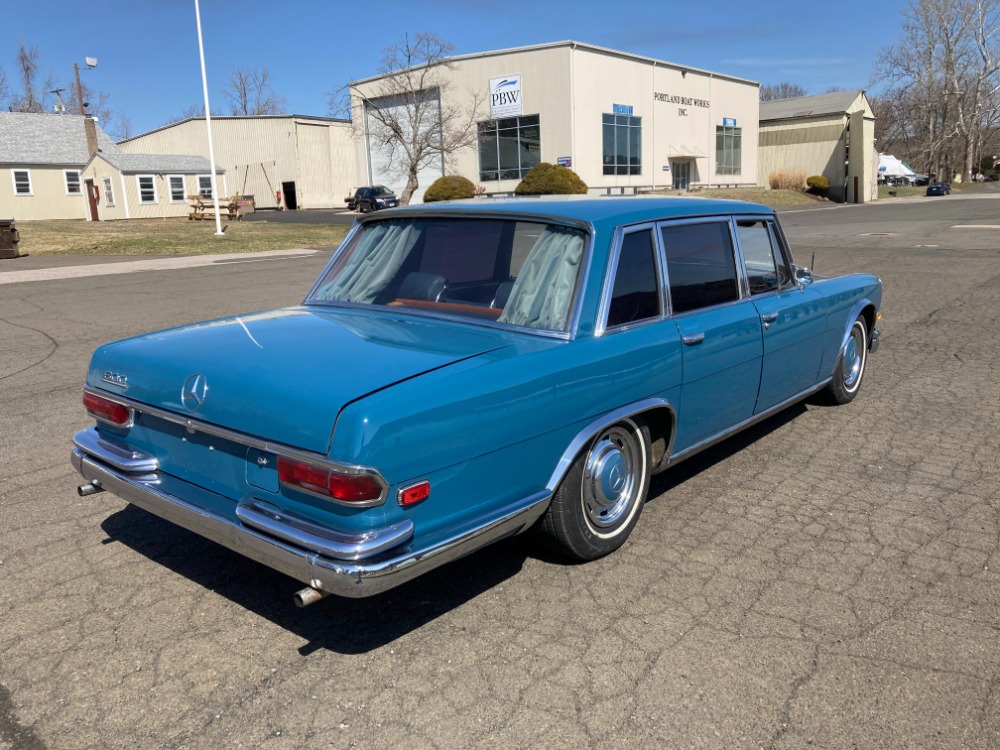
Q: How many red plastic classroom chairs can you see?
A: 0